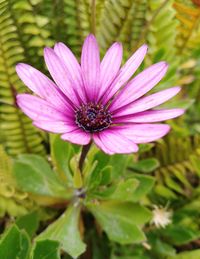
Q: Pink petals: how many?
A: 15